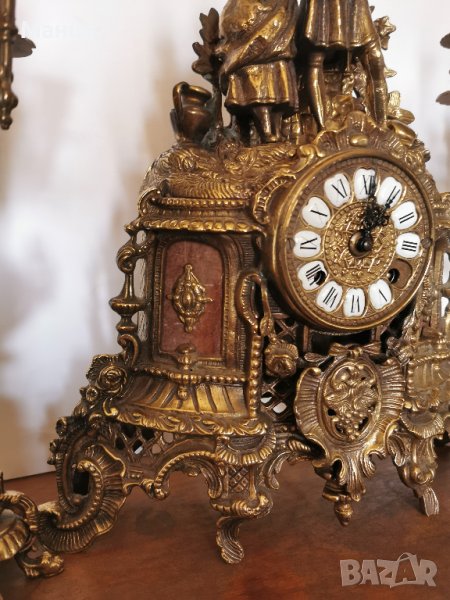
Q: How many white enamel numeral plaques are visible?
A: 11